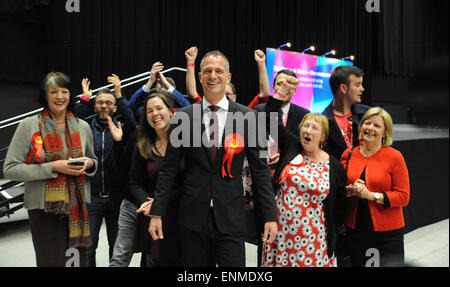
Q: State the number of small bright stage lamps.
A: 4